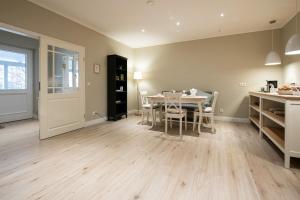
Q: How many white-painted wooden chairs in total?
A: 3